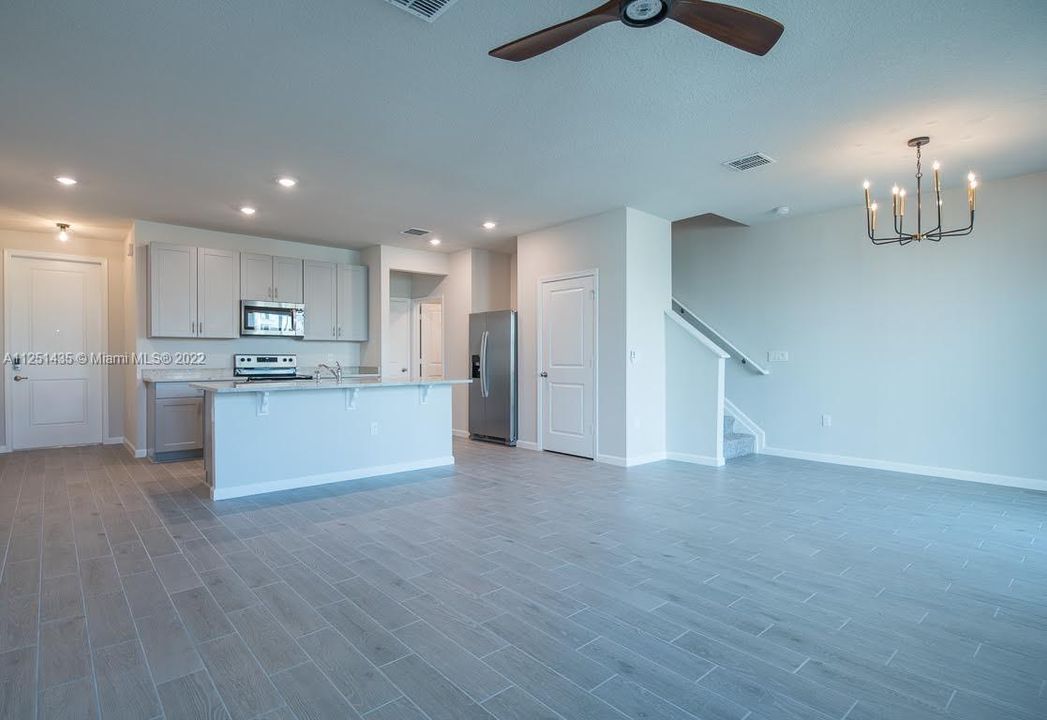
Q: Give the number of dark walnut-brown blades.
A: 2